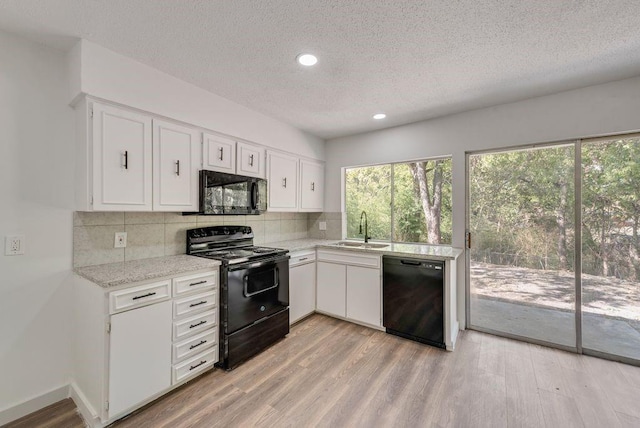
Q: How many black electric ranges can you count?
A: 1